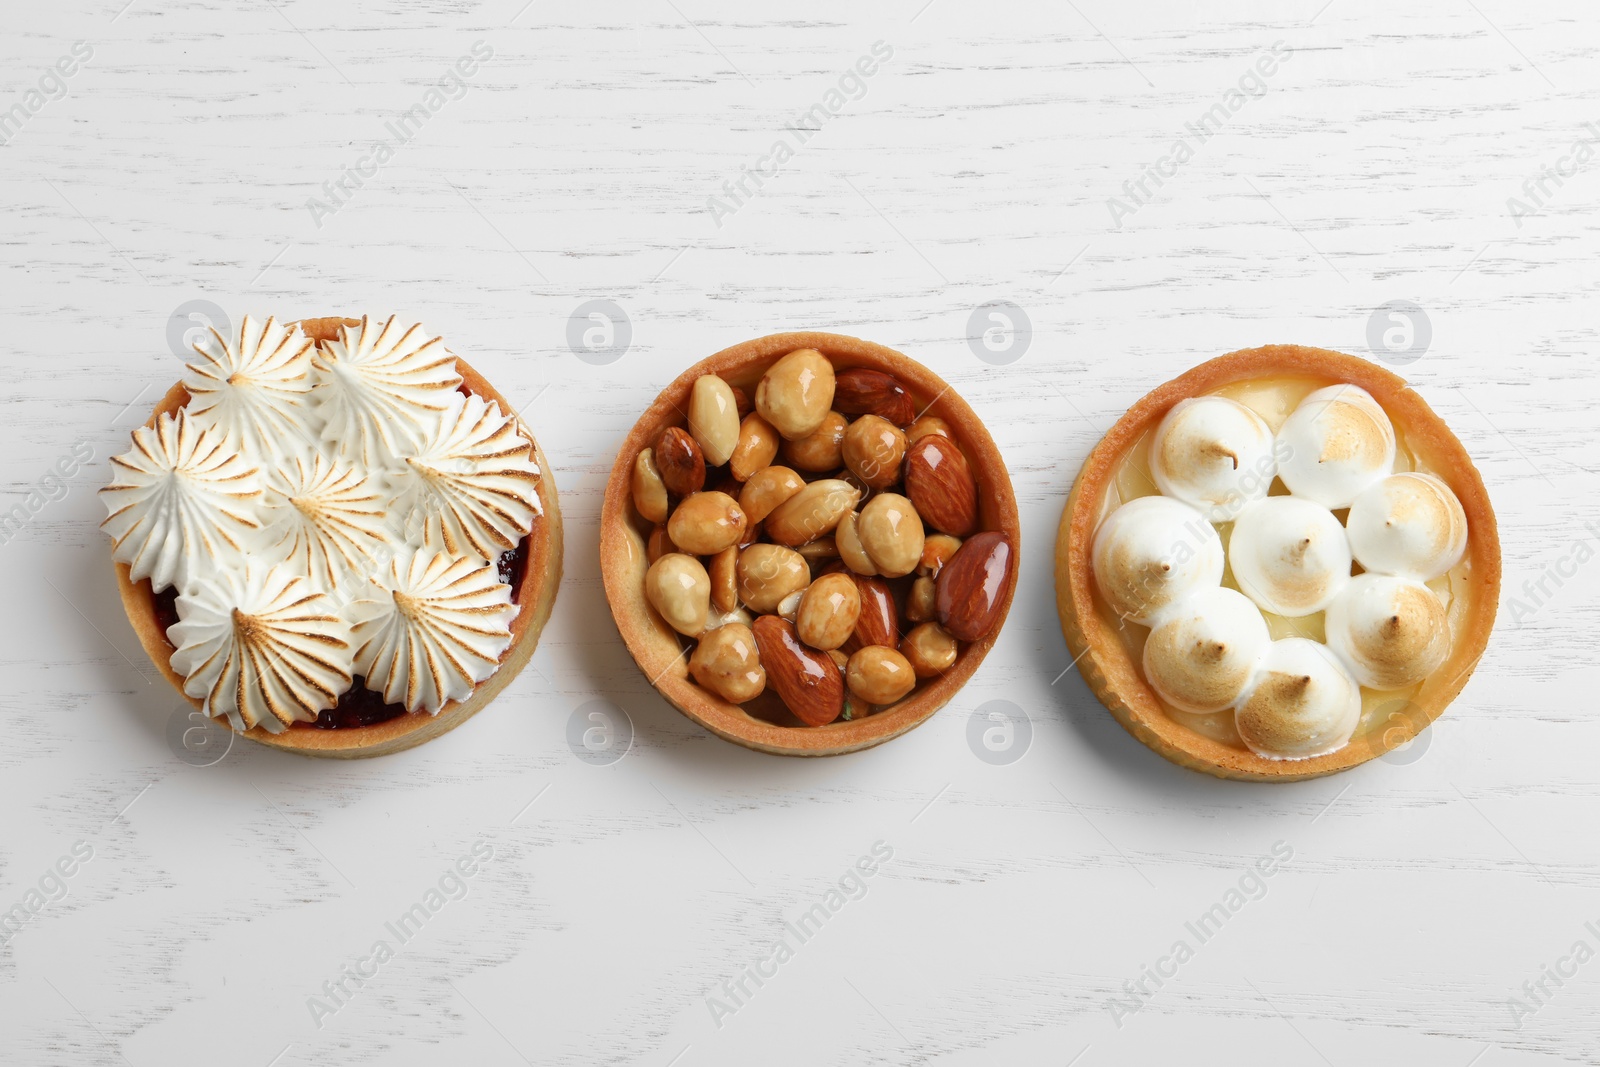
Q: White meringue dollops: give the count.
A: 15